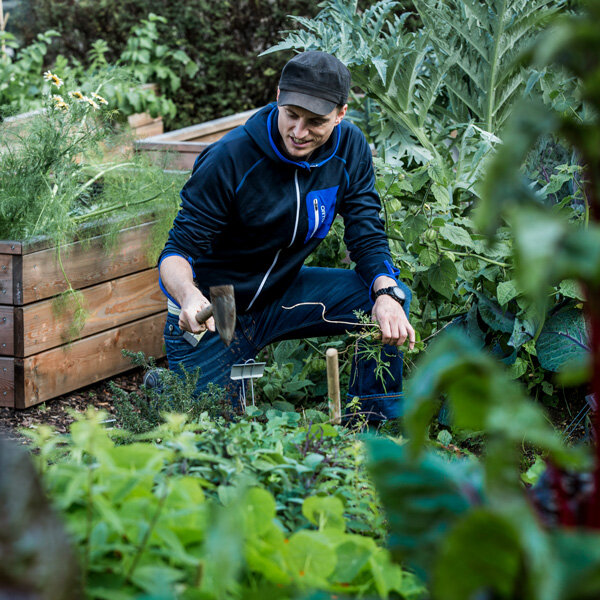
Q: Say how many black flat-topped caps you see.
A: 1